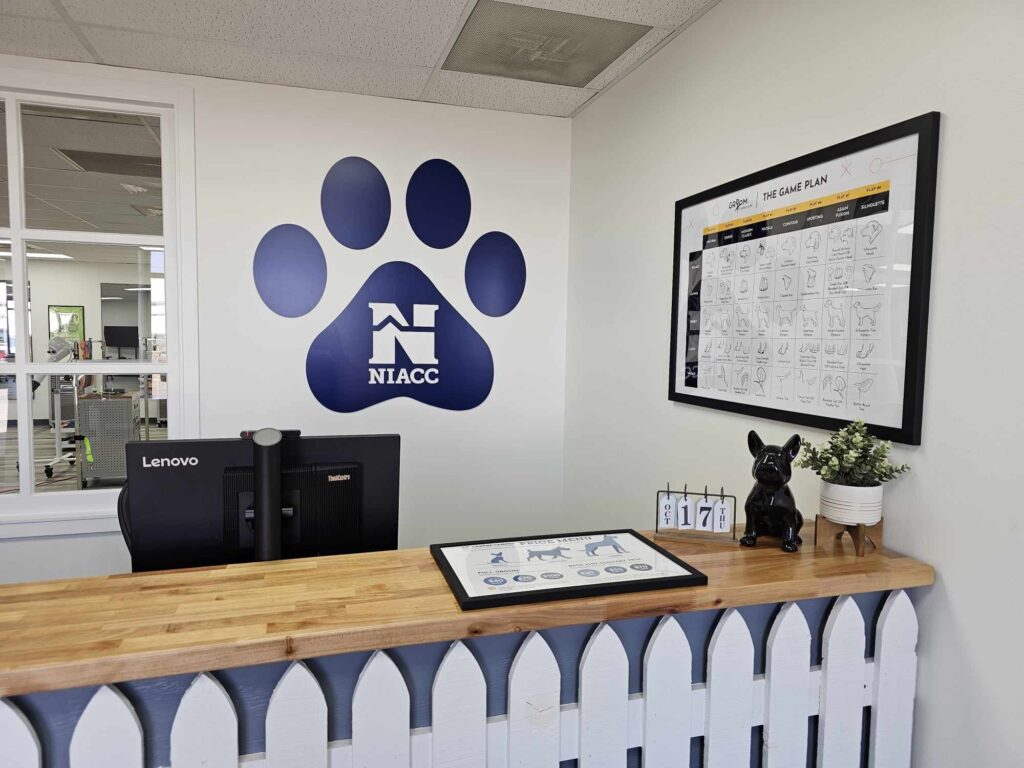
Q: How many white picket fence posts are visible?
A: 13